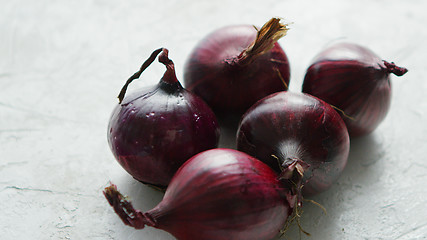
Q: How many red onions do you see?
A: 5